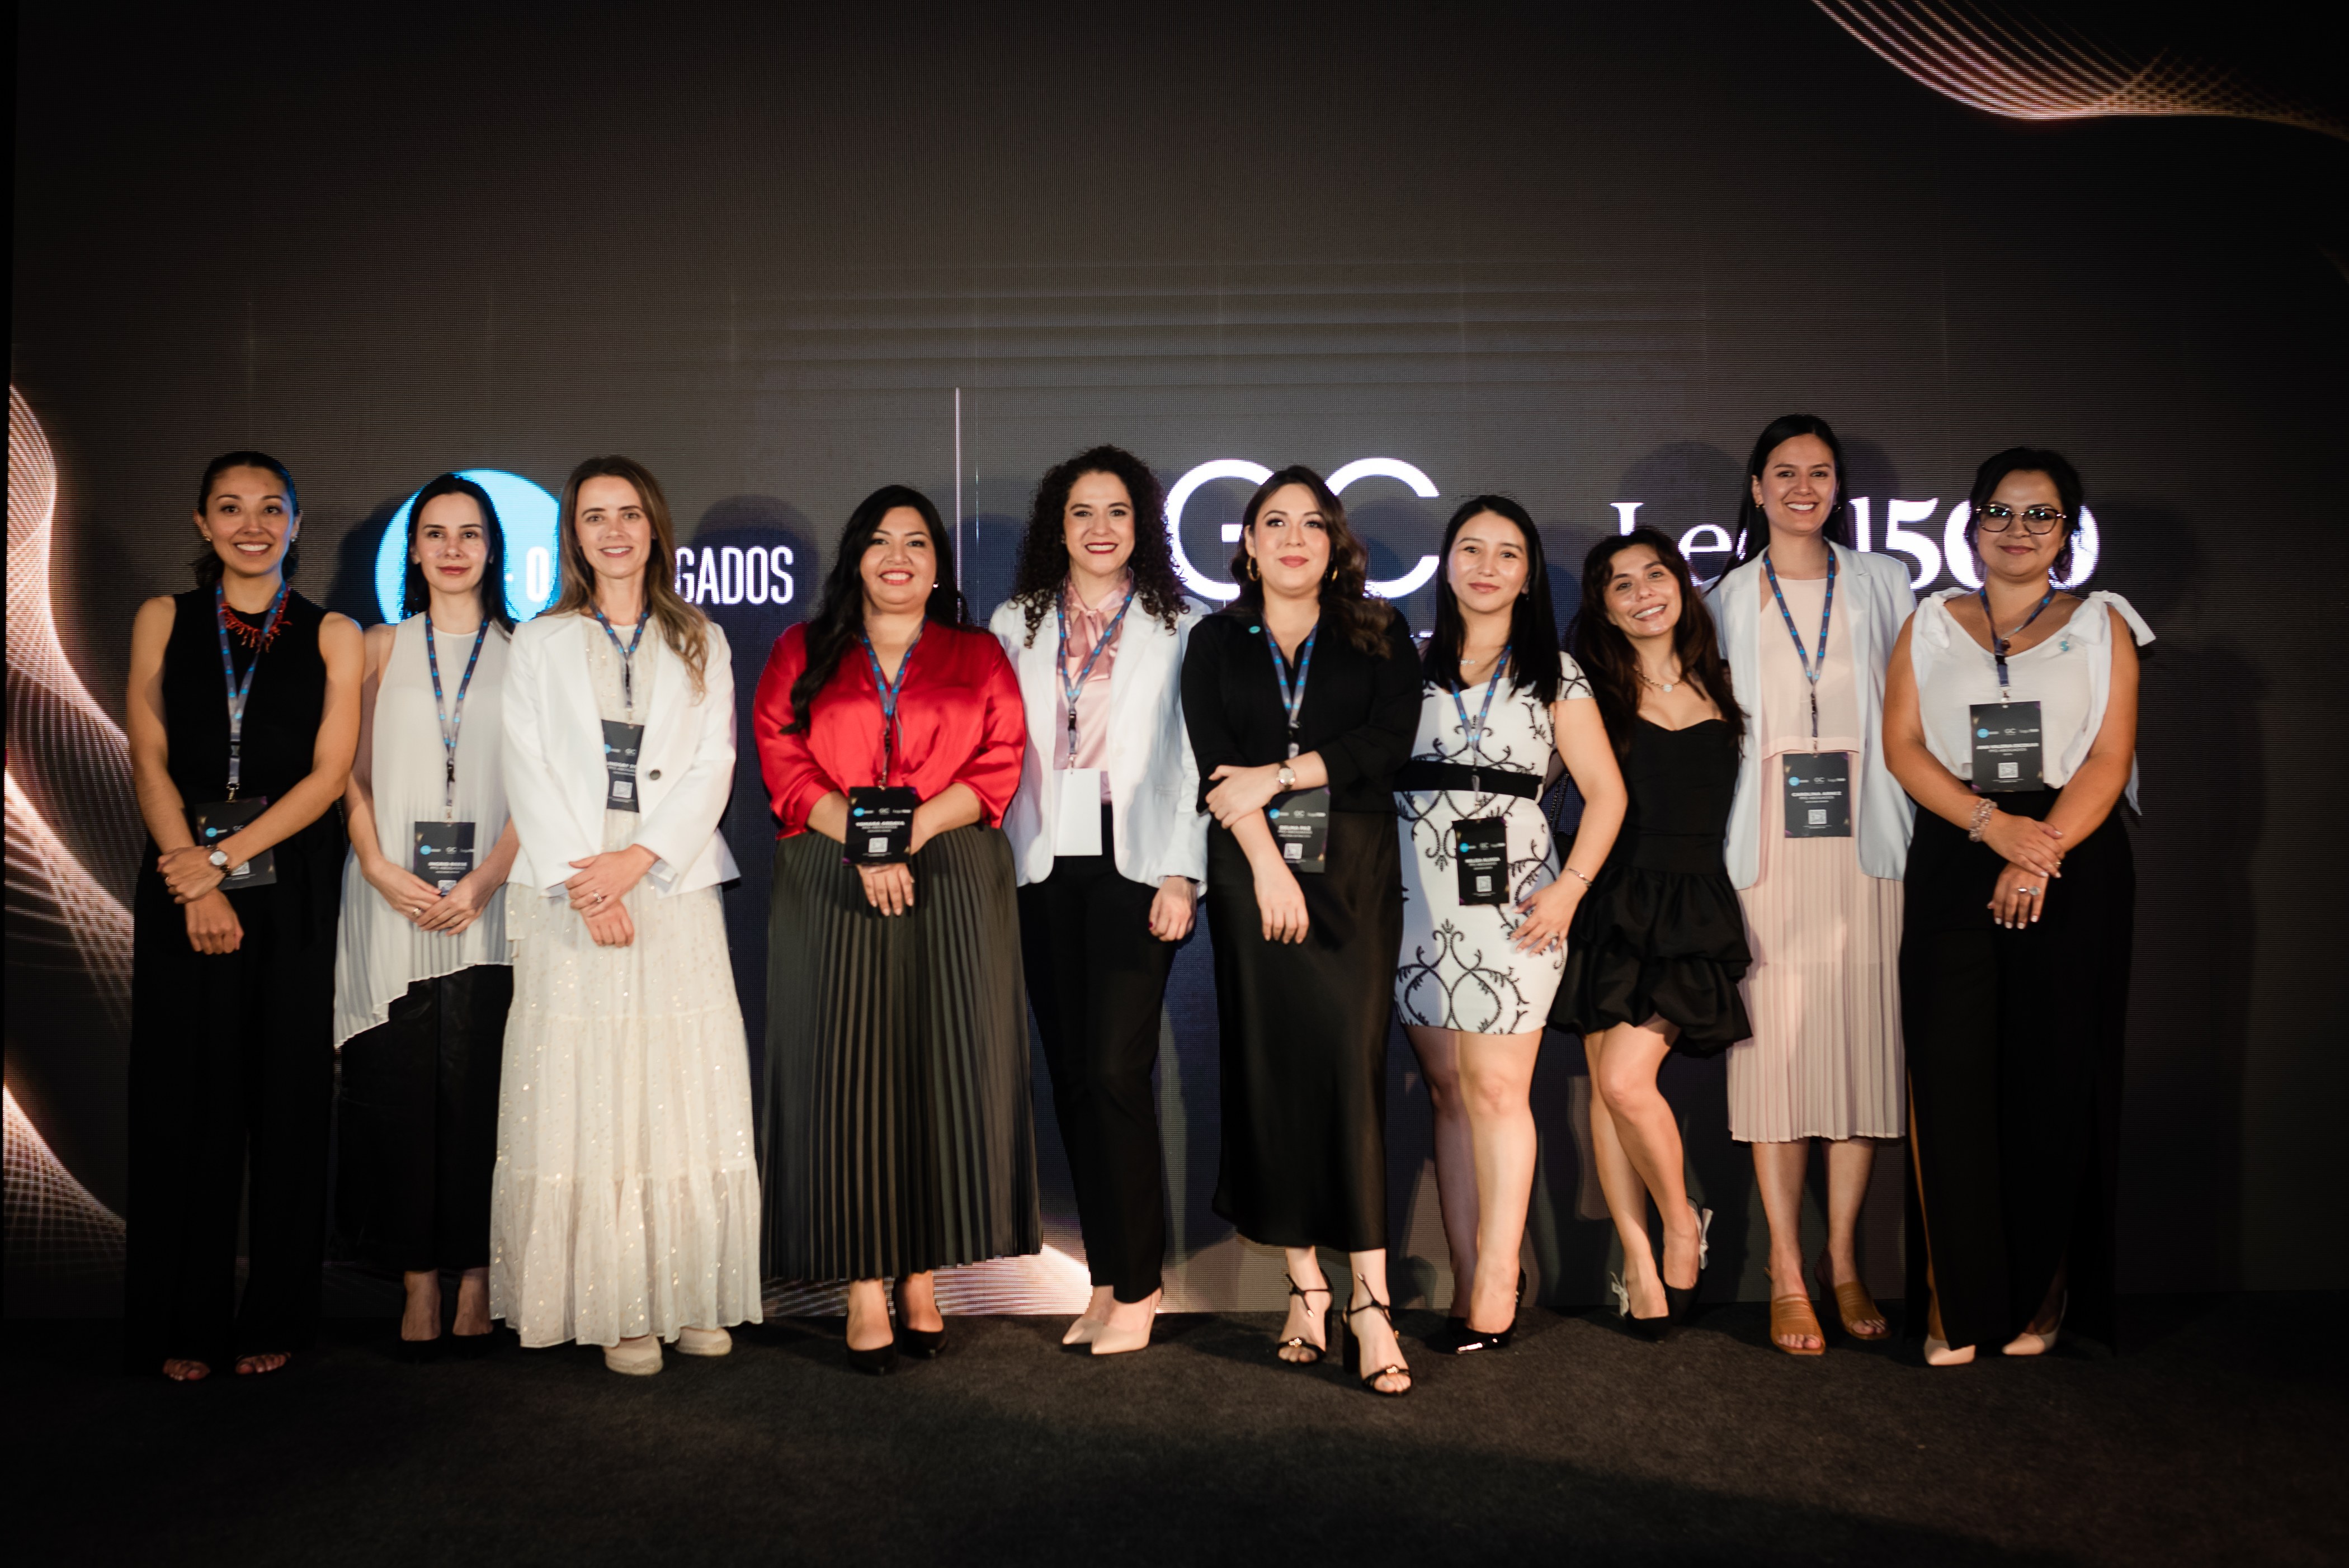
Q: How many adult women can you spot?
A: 10